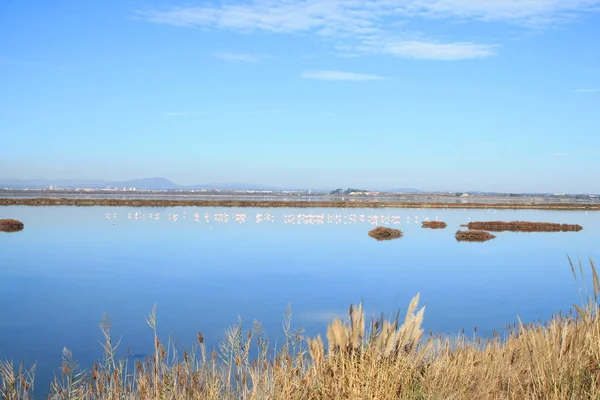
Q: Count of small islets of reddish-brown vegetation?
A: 5